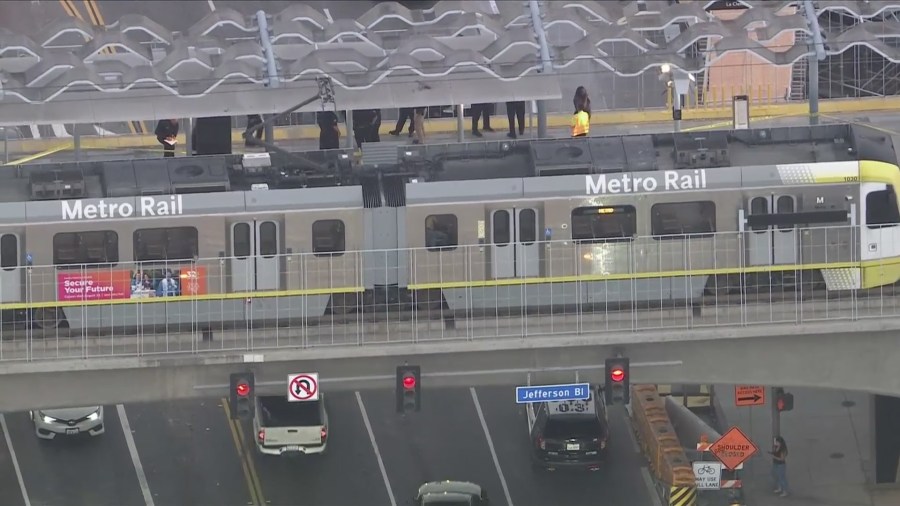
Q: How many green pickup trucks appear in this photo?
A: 0